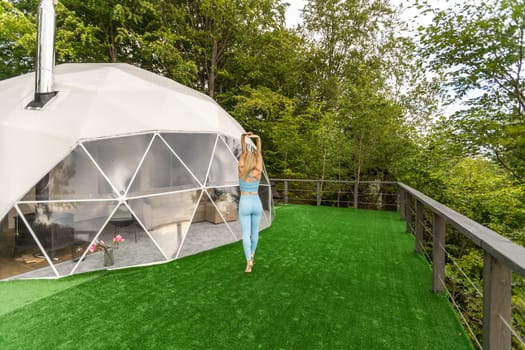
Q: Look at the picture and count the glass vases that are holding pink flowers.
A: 1